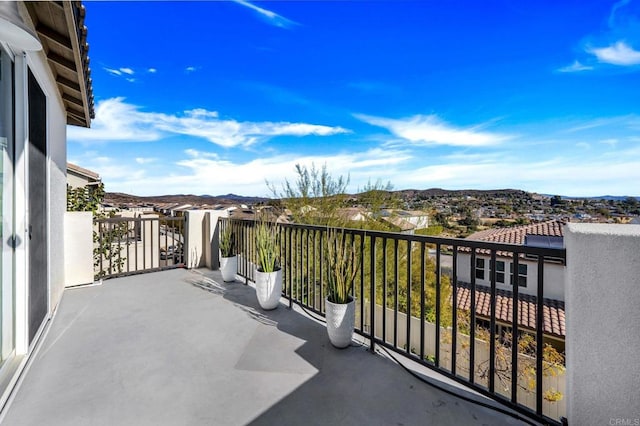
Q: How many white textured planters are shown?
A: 3